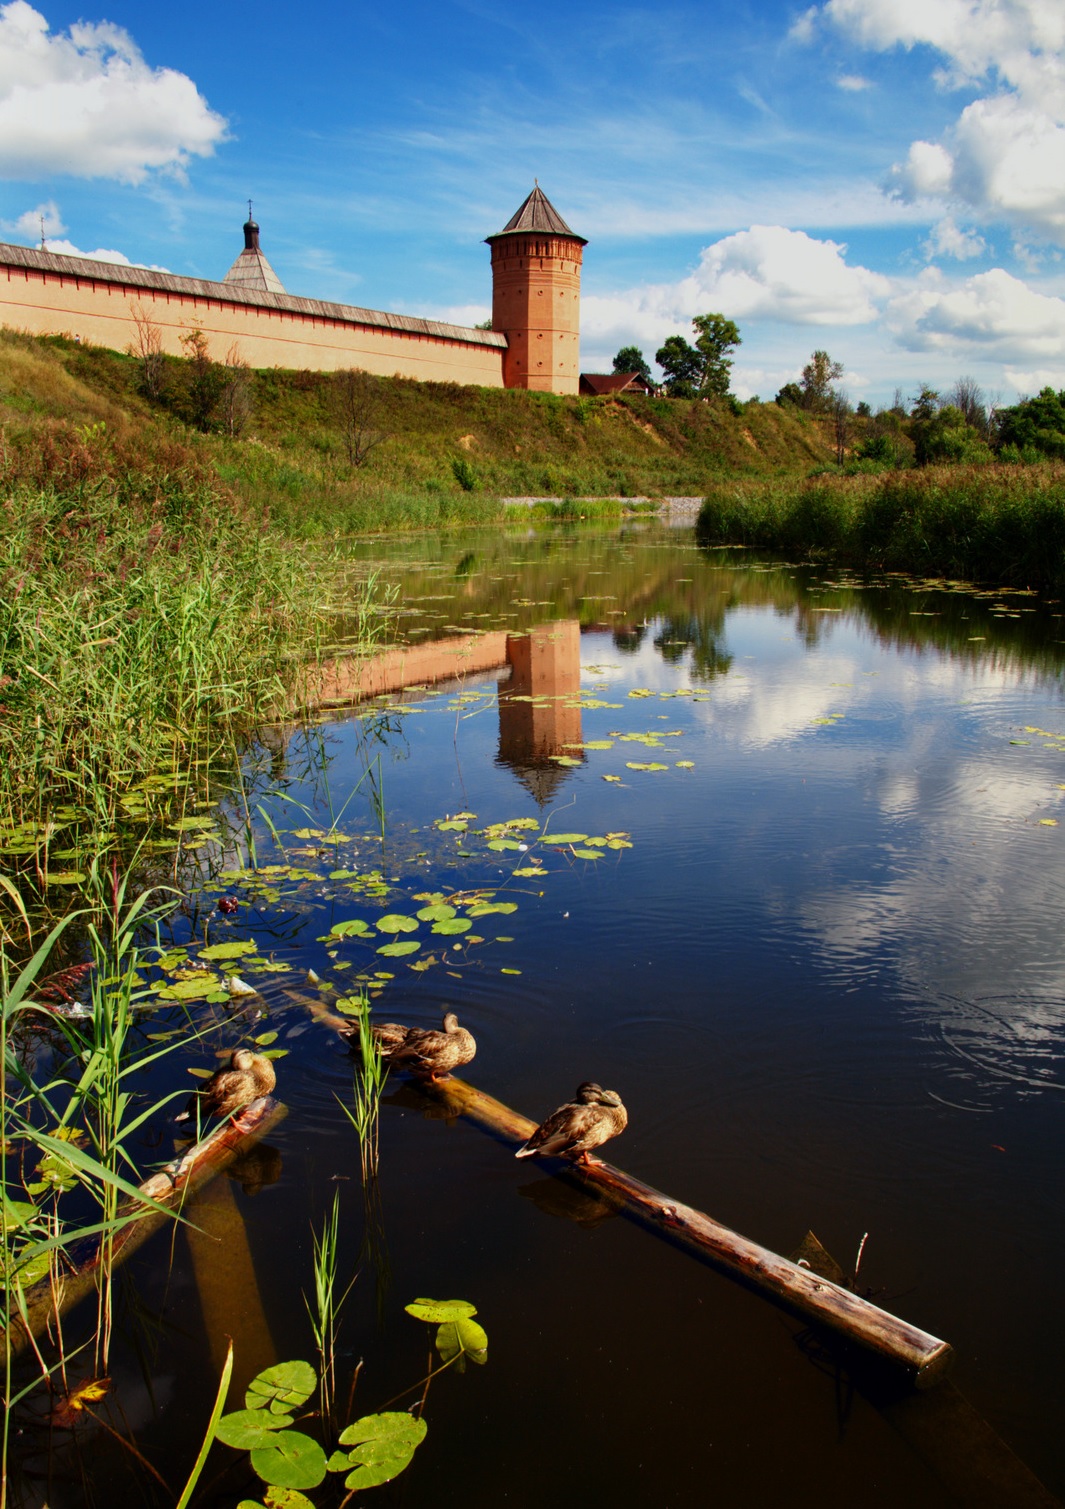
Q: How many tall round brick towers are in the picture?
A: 1